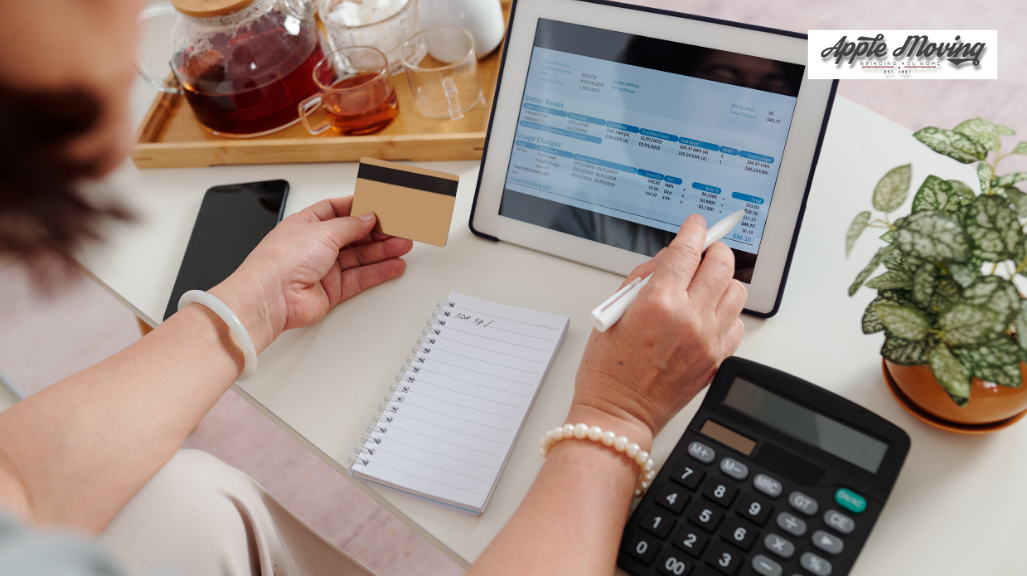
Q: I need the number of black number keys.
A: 11